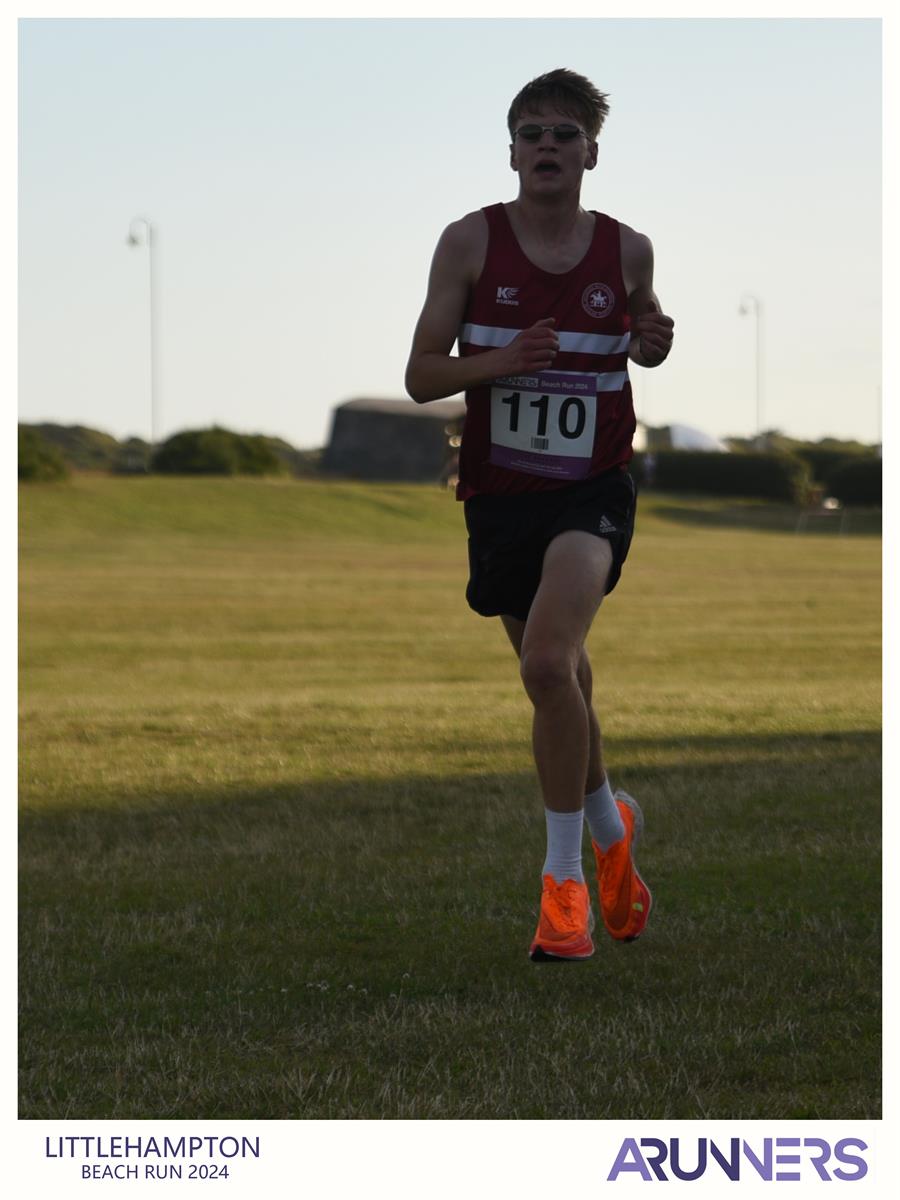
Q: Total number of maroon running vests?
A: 1